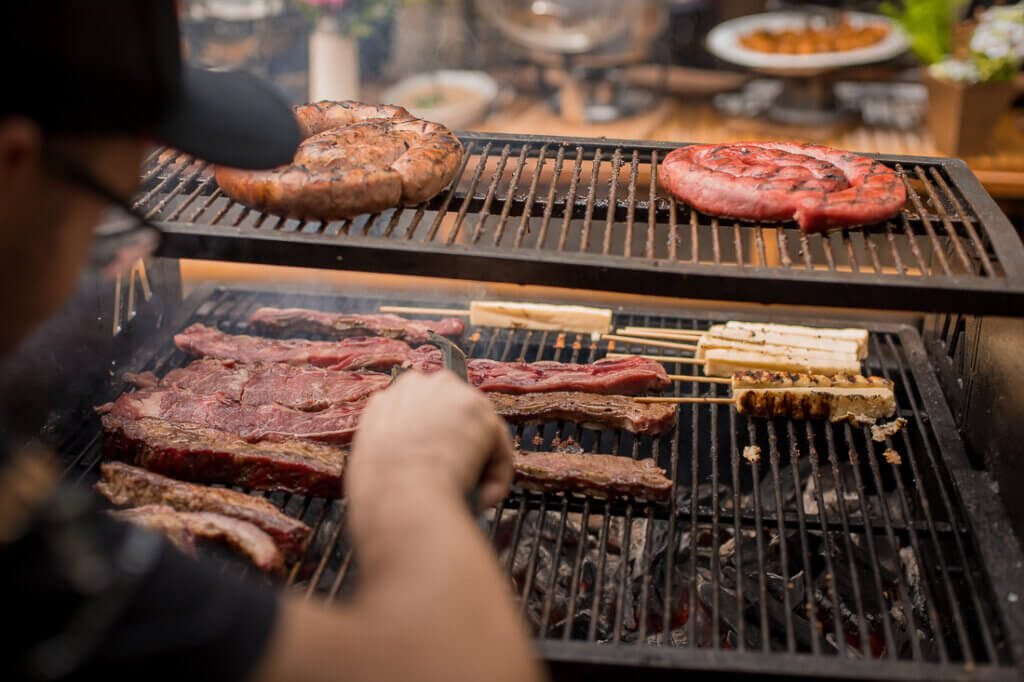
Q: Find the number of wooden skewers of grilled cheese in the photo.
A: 7